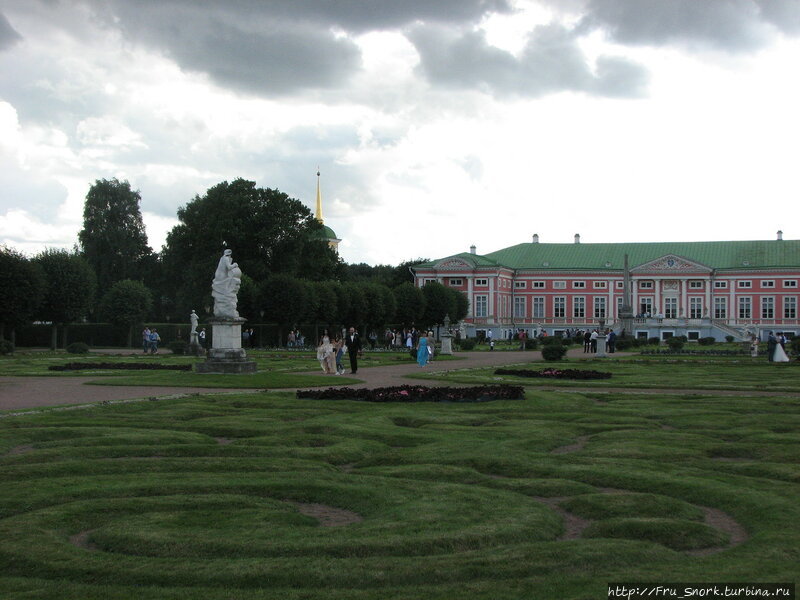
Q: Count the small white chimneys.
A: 4